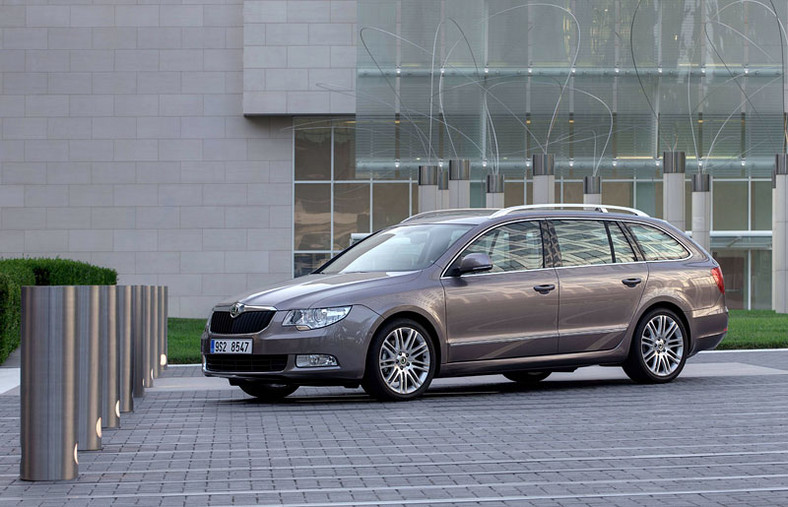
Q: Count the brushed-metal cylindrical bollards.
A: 8